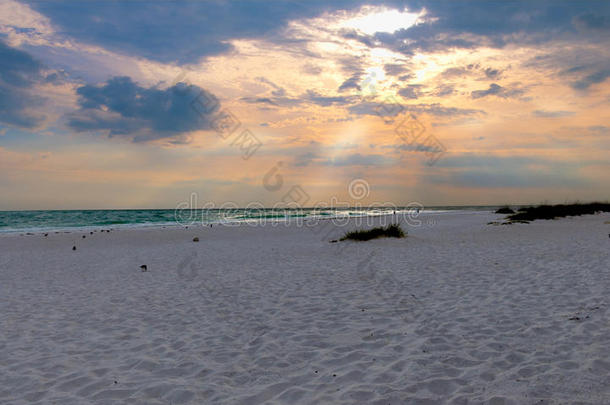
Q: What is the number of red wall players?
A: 0